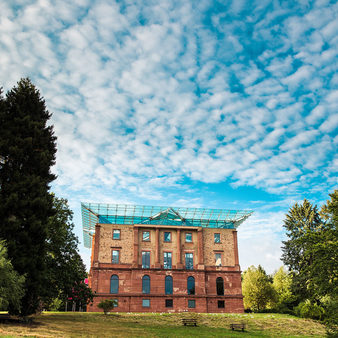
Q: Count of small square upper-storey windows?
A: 5